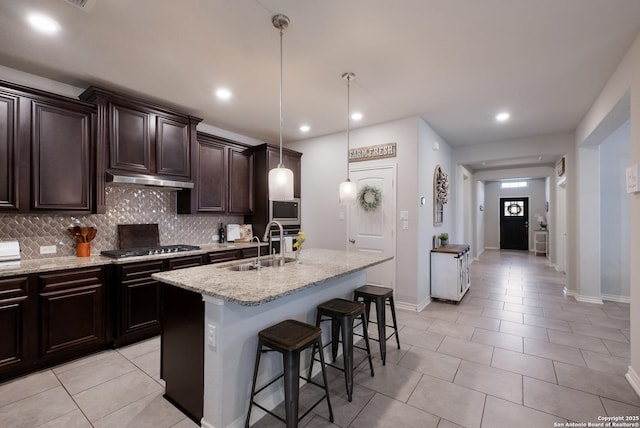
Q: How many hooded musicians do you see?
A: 0